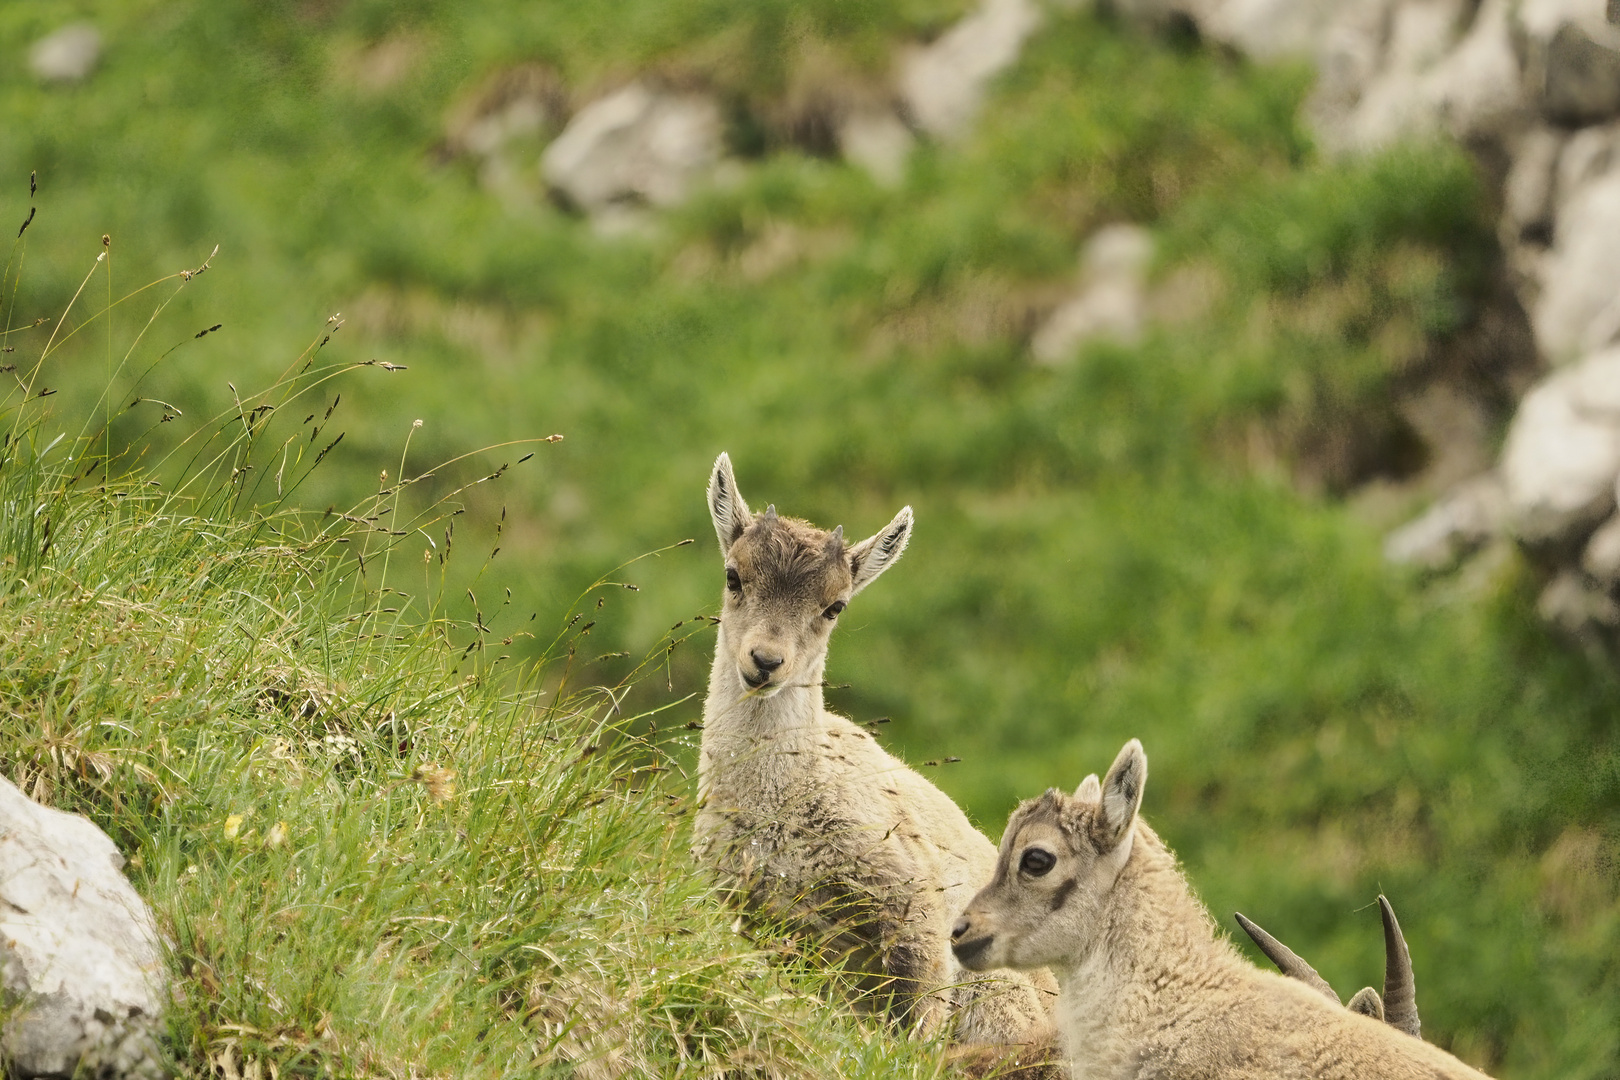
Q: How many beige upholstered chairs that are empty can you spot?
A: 0